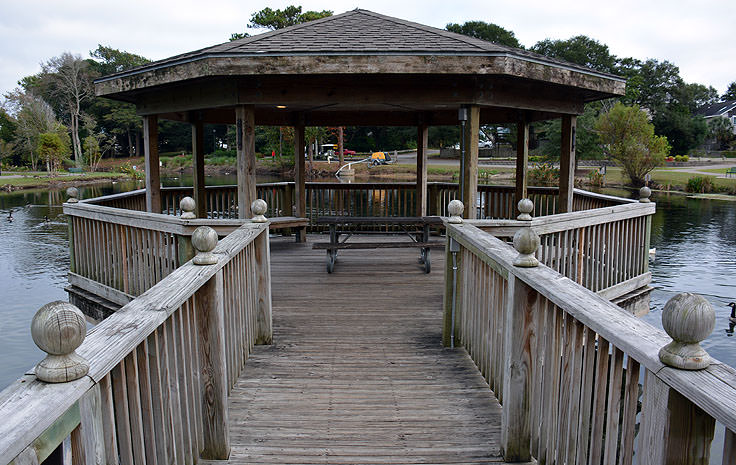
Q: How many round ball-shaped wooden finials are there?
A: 10